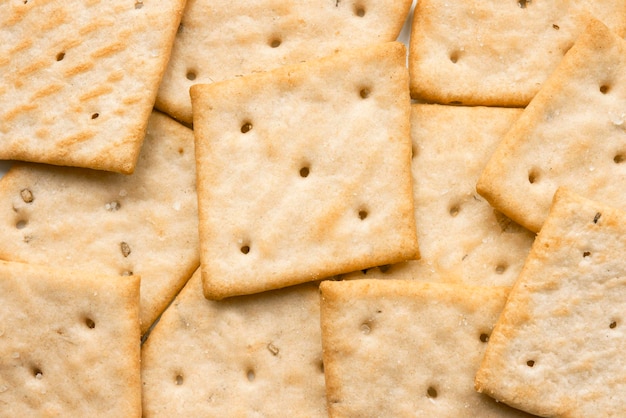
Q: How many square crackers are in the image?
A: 11